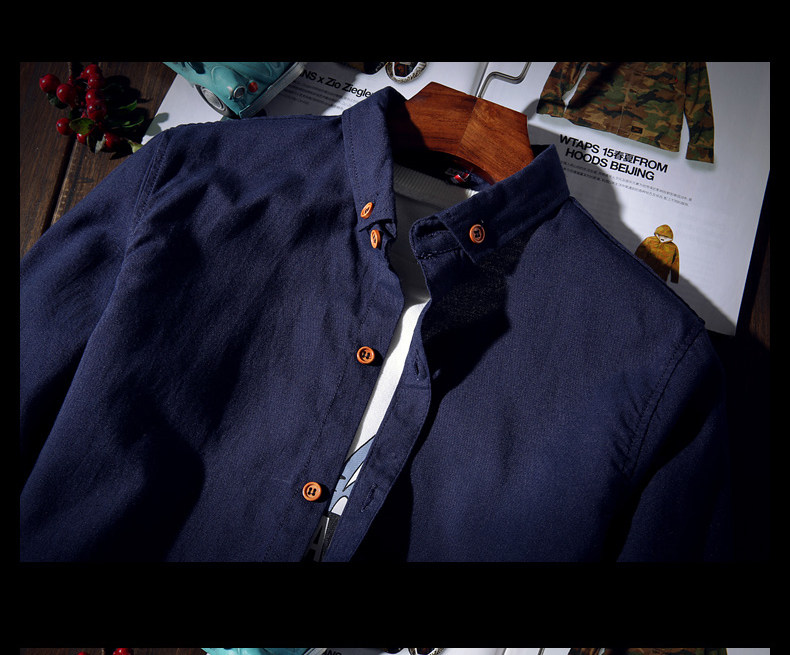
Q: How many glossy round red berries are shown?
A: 9